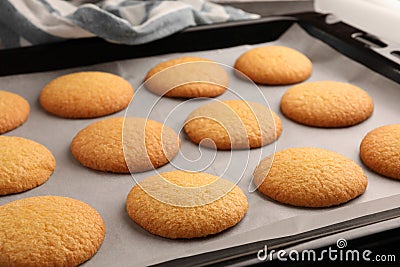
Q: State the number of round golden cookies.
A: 12